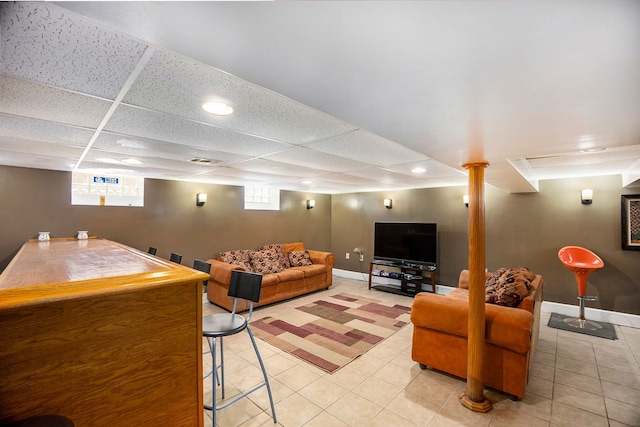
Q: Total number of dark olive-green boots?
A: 0